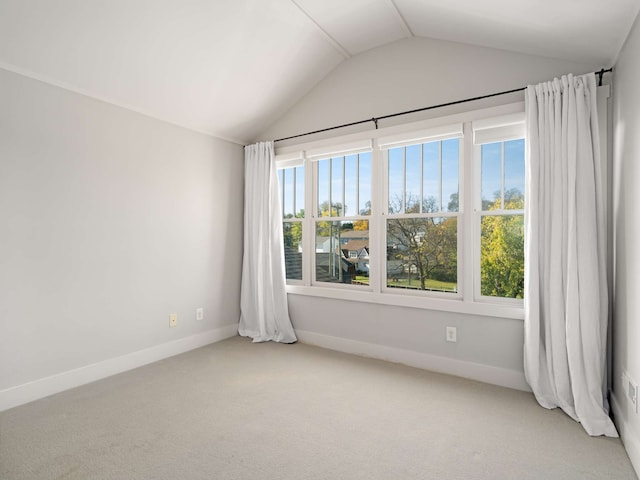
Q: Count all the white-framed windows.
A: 4